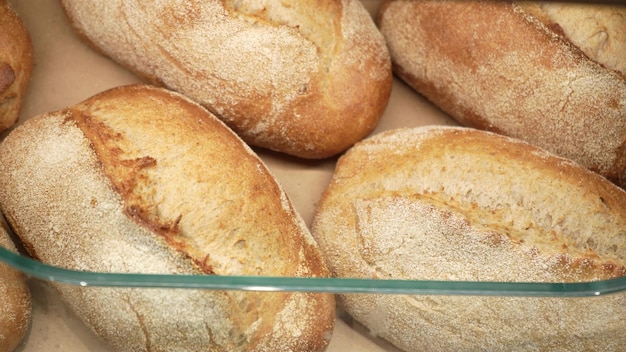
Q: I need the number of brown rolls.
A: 6